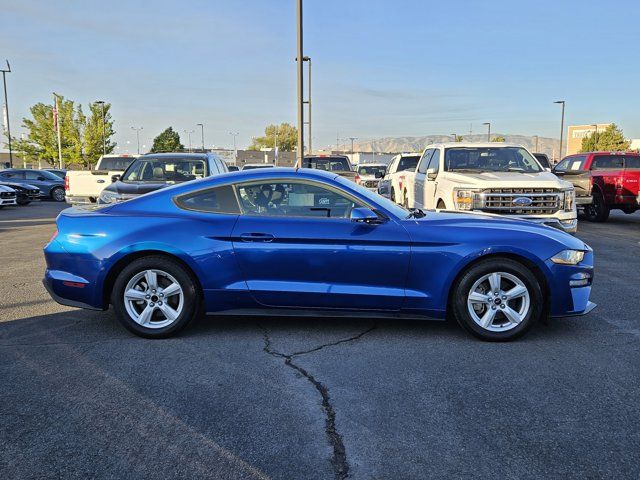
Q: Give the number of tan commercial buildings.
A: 1